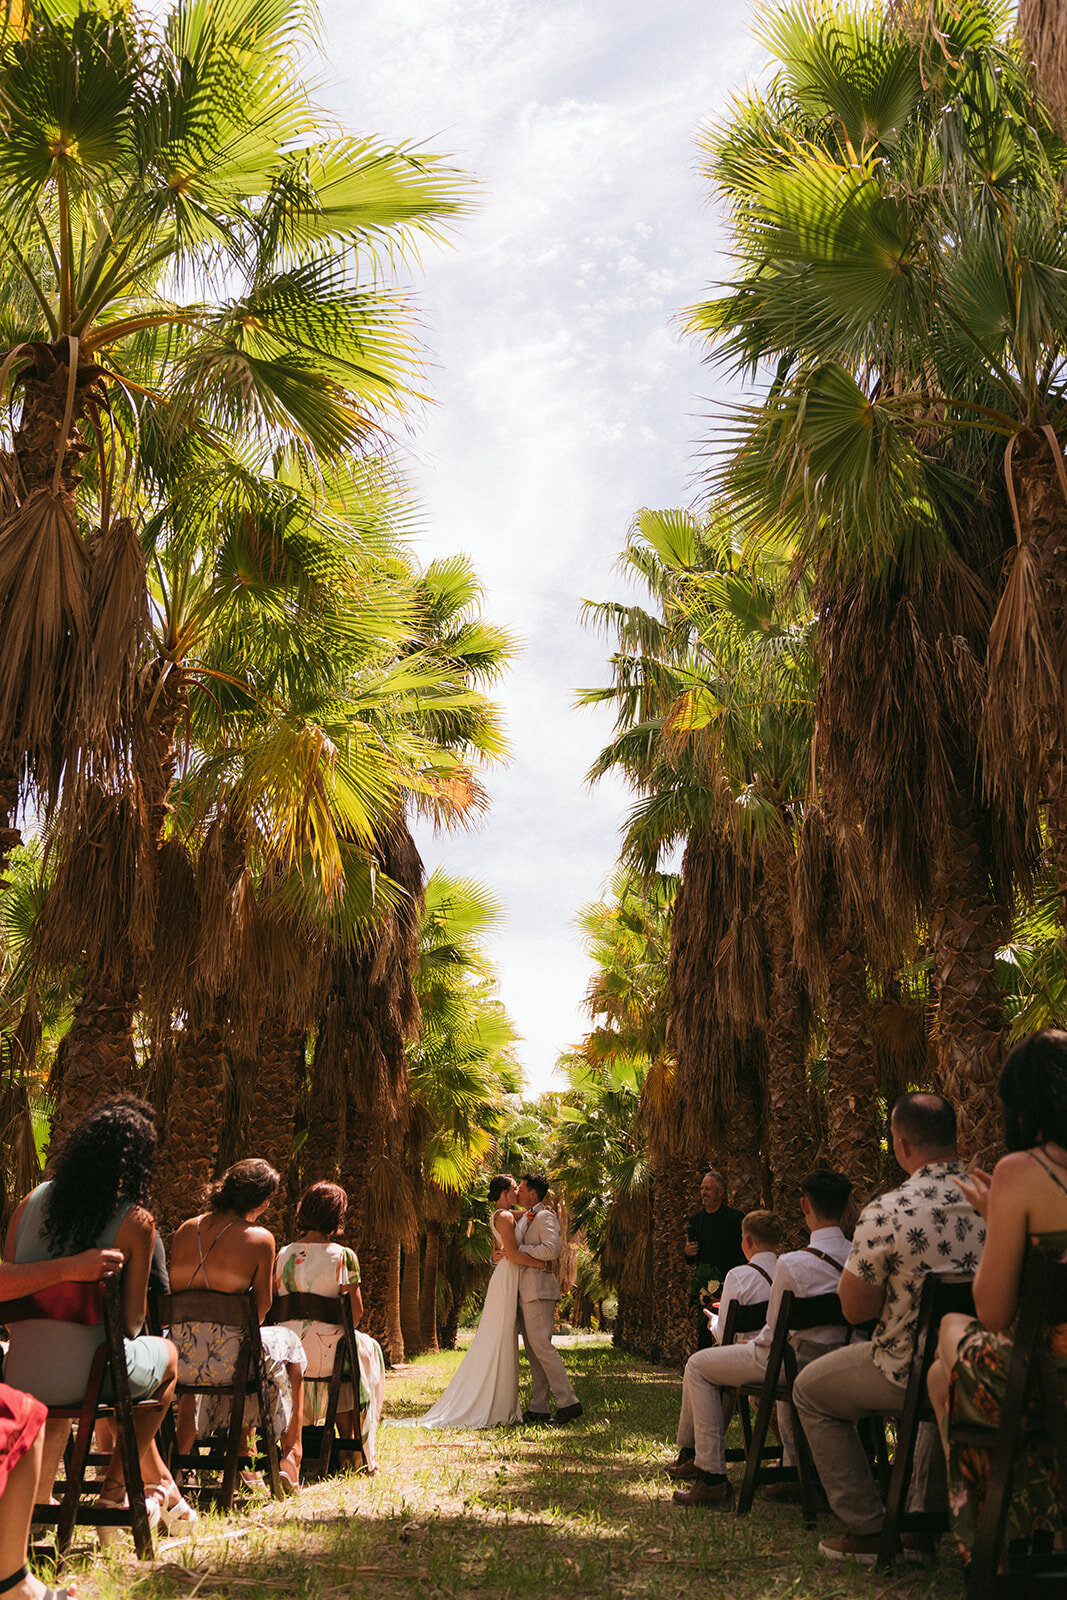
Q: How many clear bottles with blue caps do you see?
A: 0